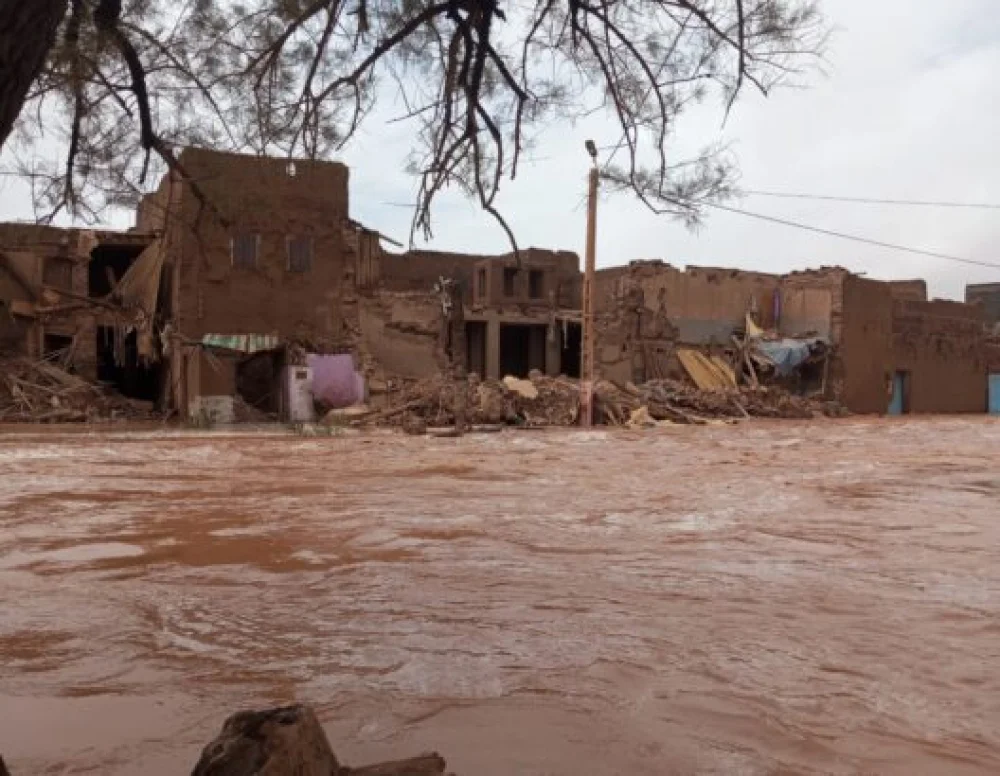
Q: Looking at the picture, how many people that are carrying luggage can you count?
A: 0